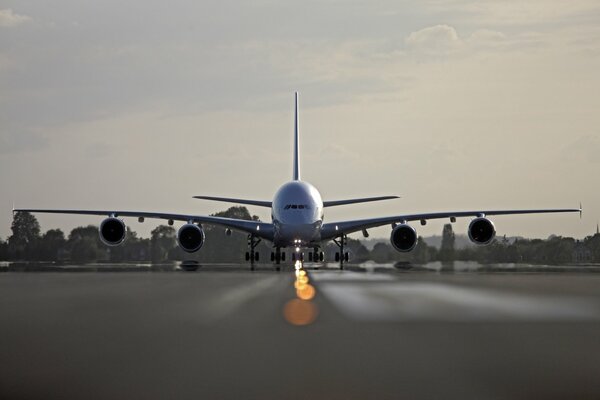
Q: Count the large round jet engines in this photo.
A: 4